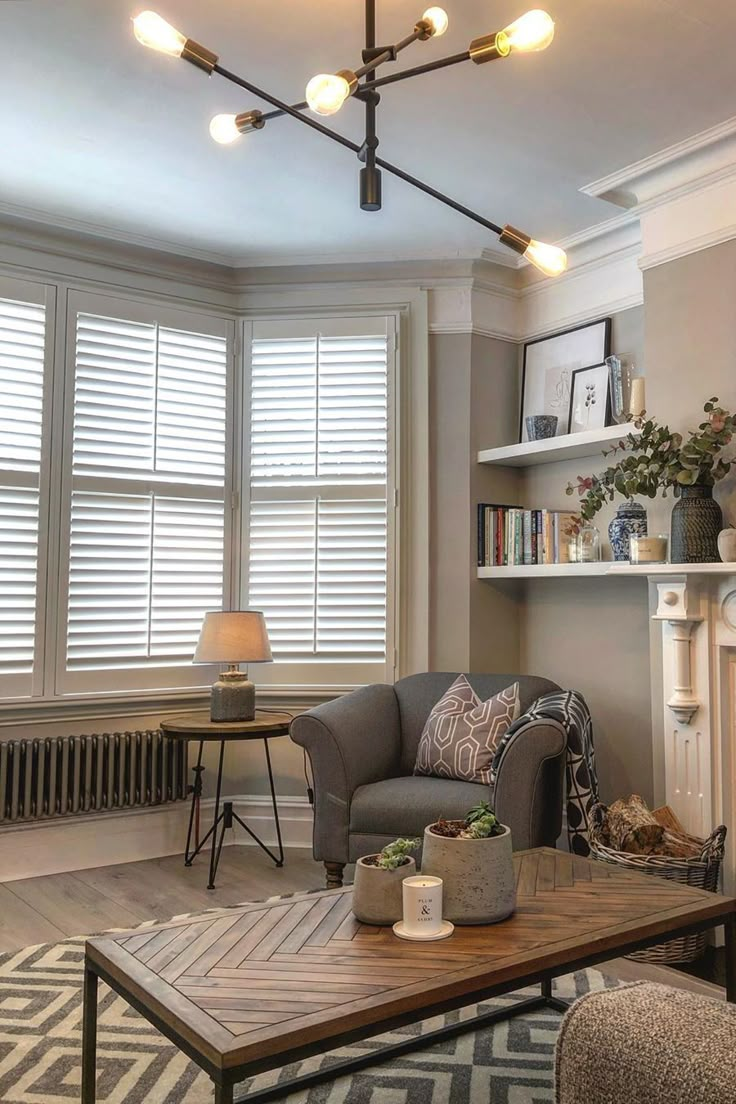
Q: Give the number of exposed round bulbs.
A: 6